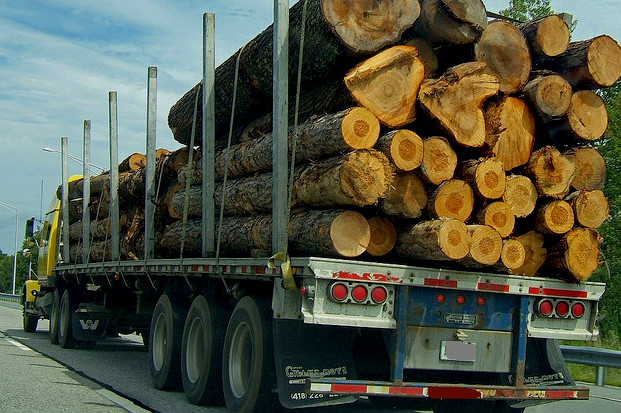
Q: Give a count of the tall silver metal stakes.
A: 6